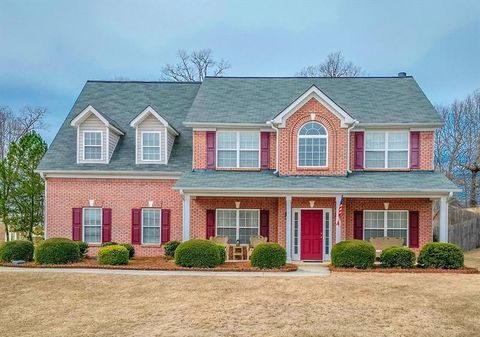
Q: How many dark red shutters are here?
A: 12